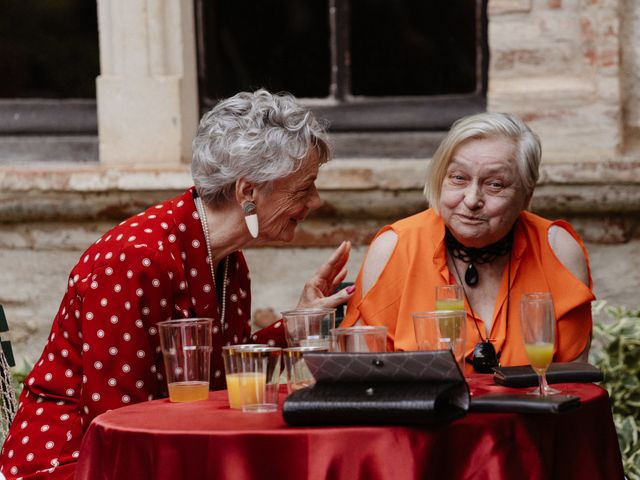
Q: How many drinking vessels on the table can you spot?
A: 9